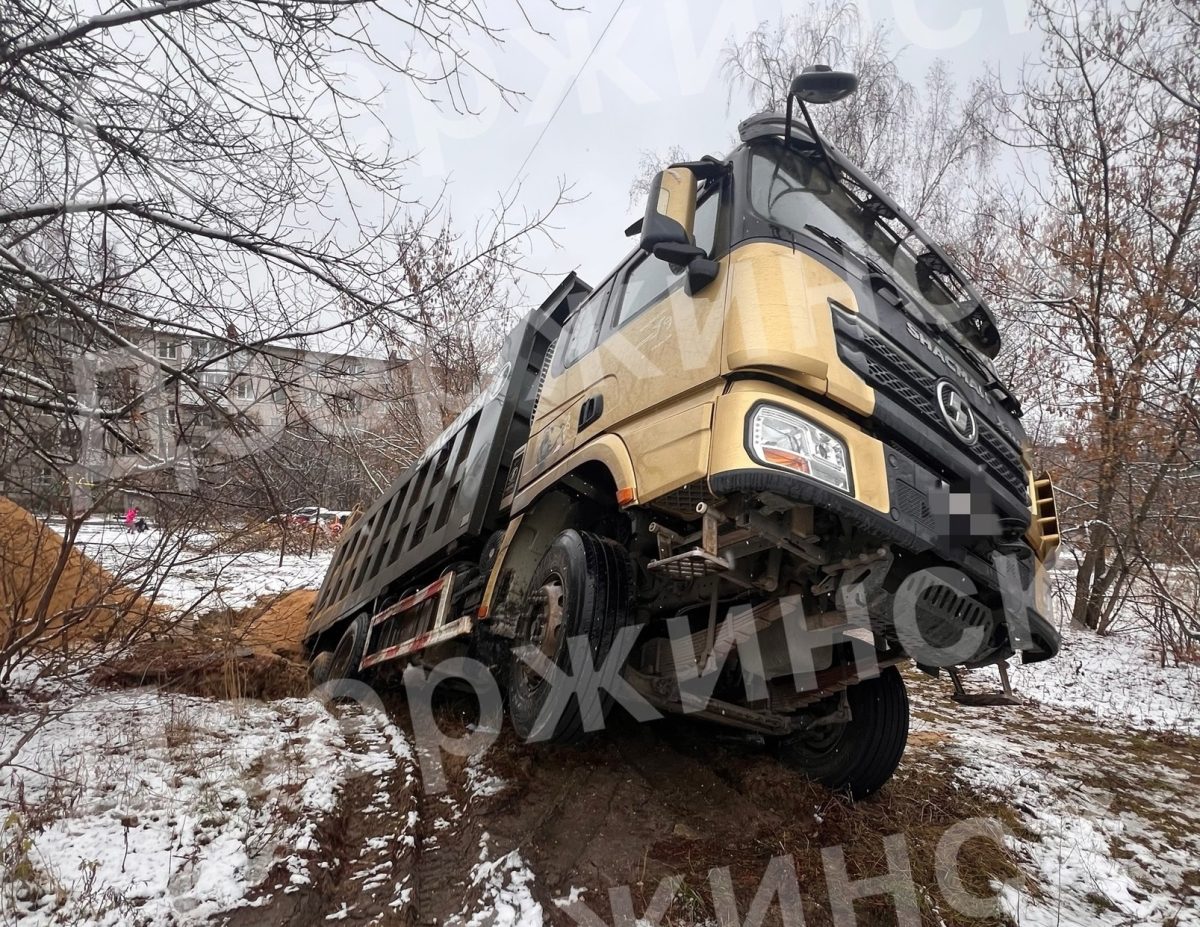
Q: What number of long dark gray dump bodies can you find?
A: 1